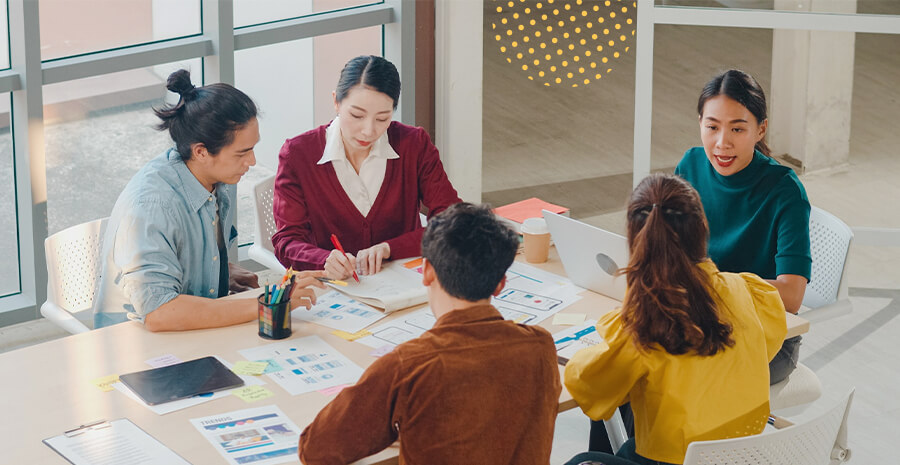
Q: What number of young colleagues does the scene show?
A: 5